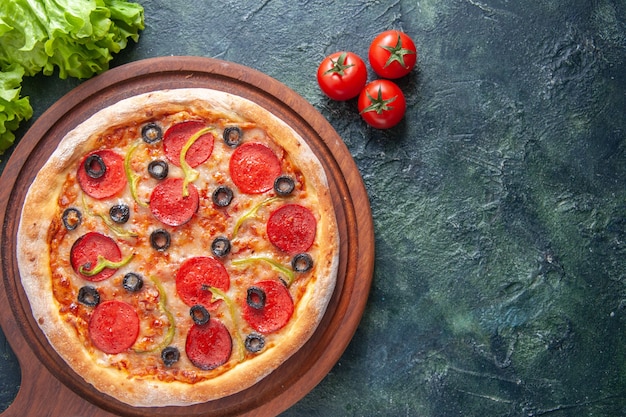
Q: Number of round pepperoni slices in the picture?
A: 10